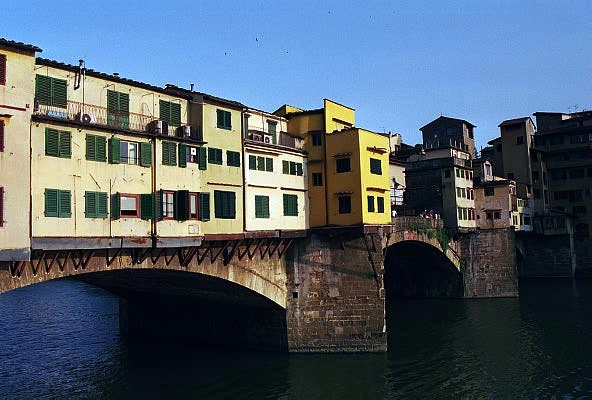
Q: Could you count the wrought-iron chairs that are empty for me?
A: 0